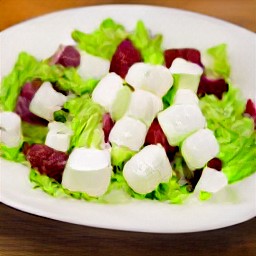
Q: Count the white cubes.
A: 15